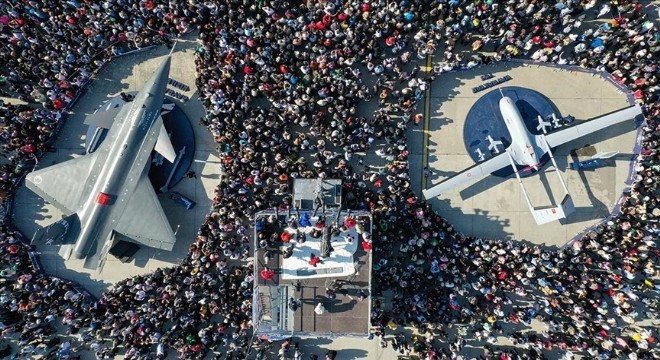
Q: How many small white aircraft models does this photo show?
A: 4